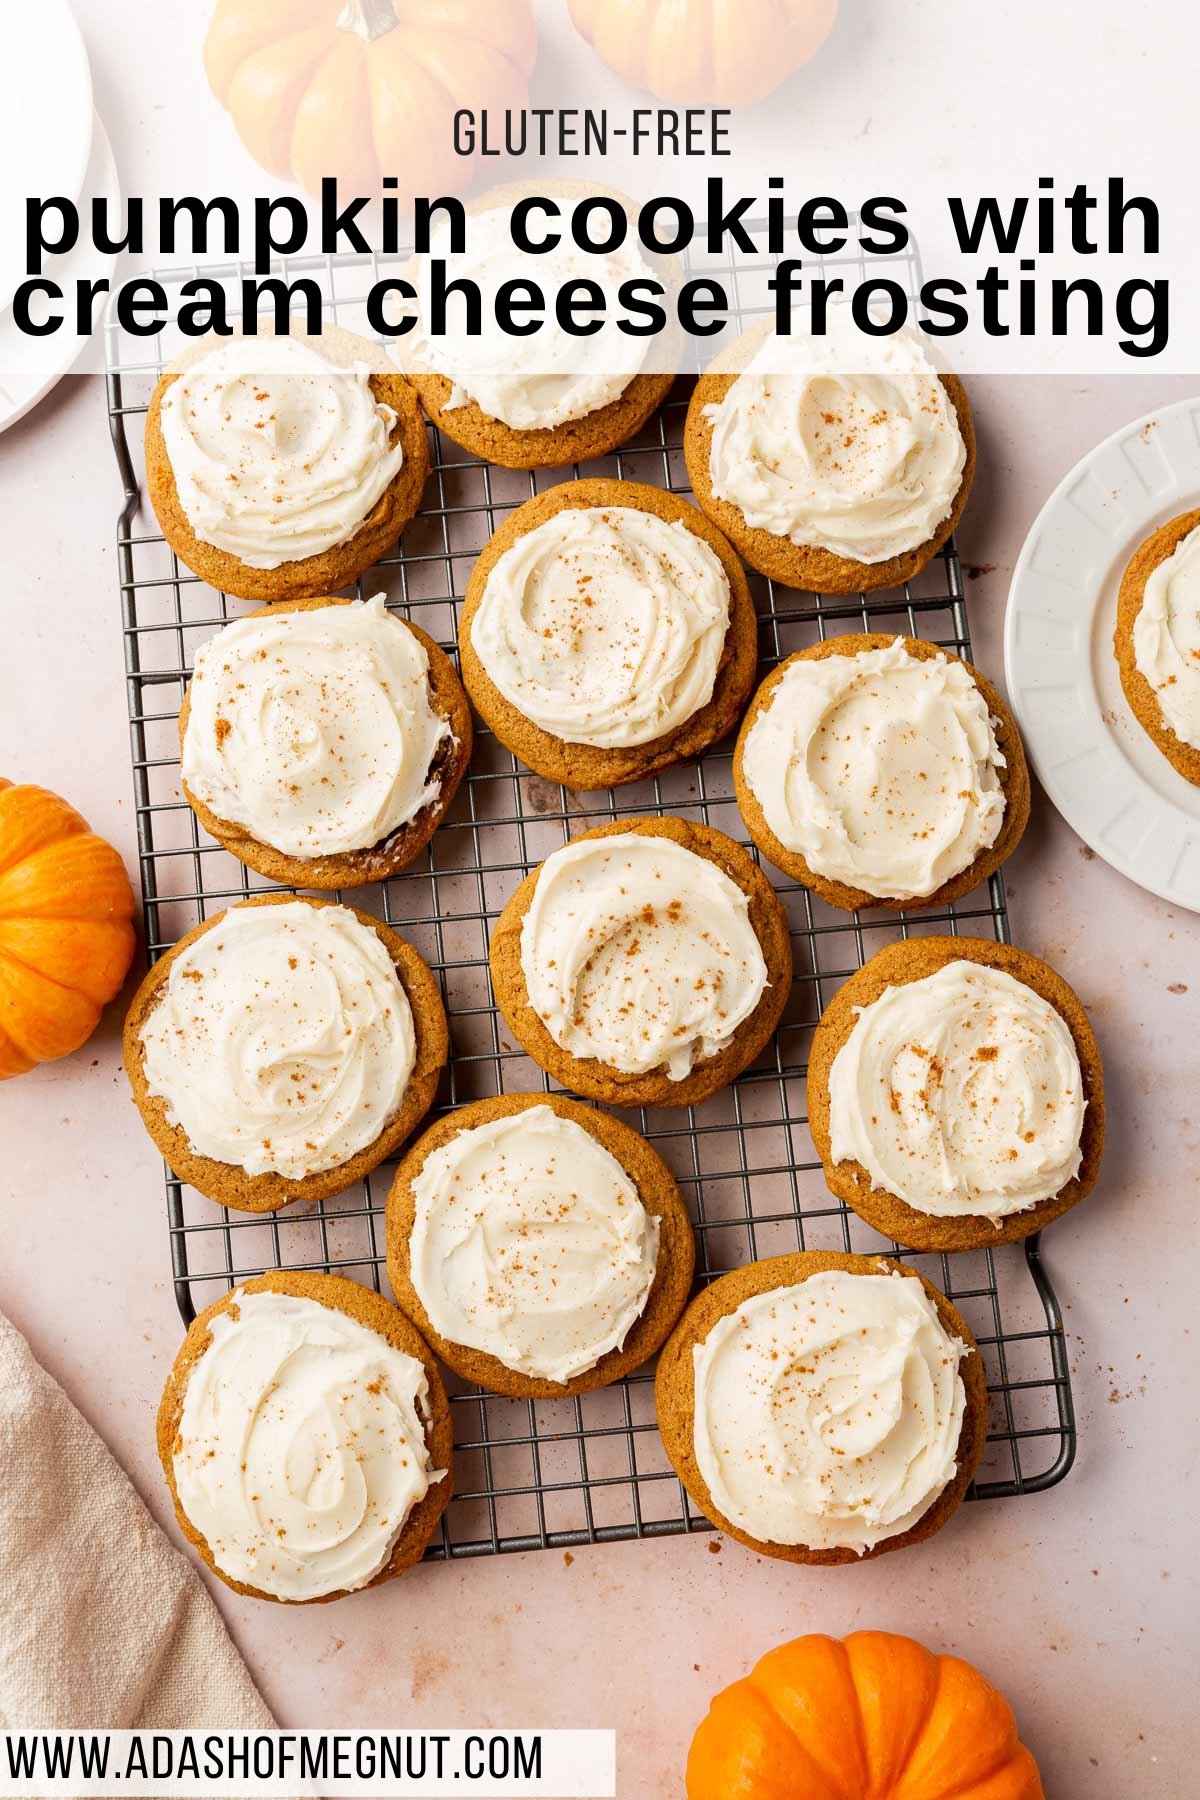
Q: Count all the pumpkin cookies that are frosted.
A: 13